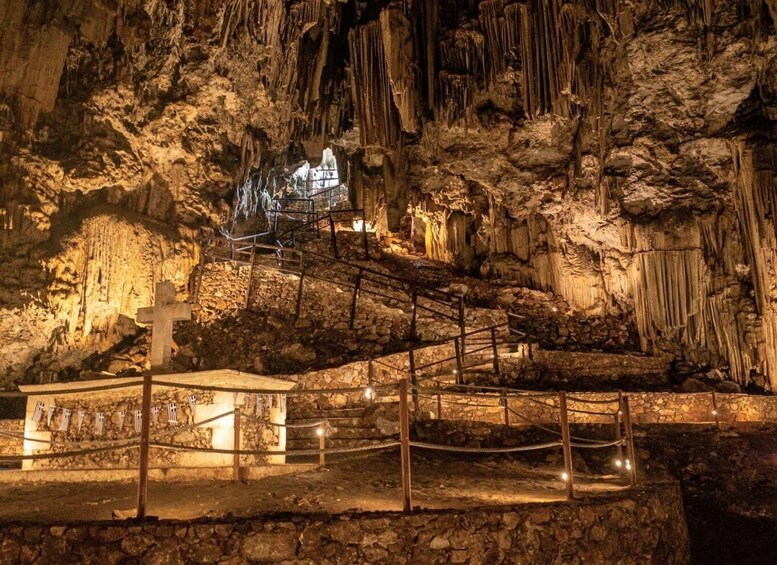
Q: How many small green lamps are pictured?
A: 0